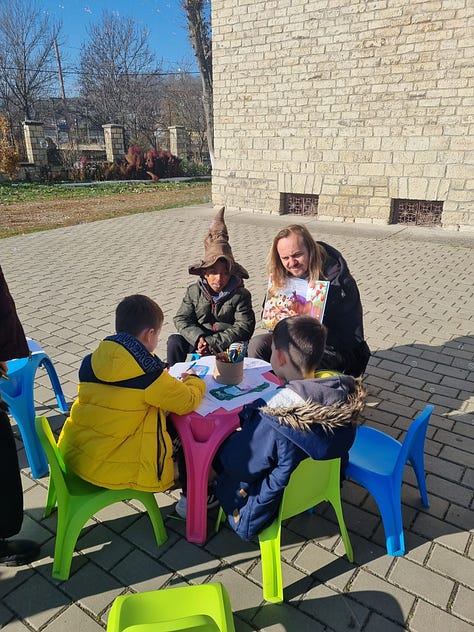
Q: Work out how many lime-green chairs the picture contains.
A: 3